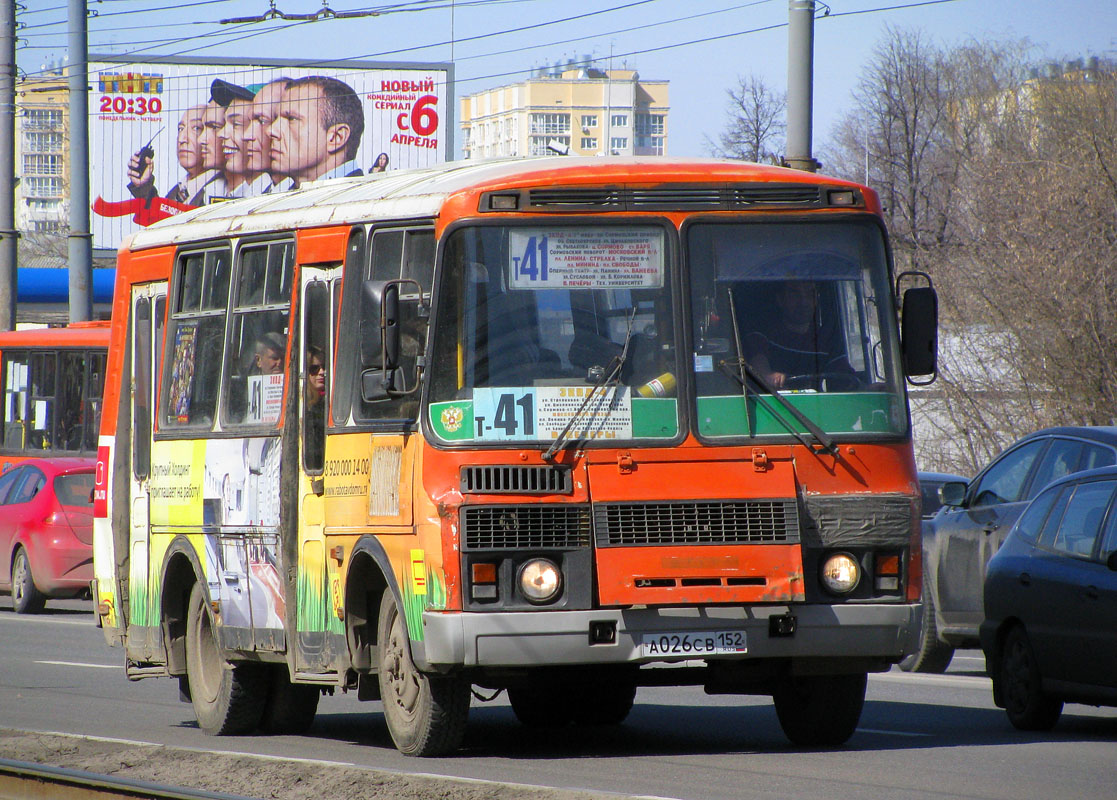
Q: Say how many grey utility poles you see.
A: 3